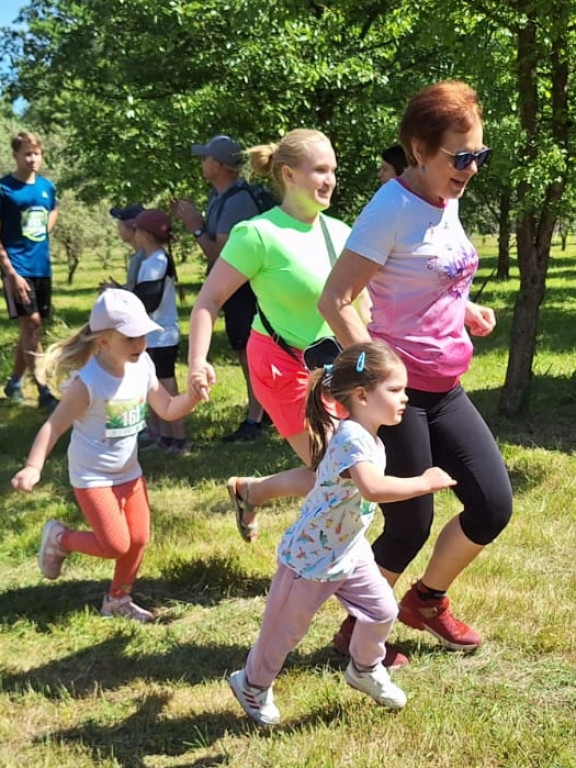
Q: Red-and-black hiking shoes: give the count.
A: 2